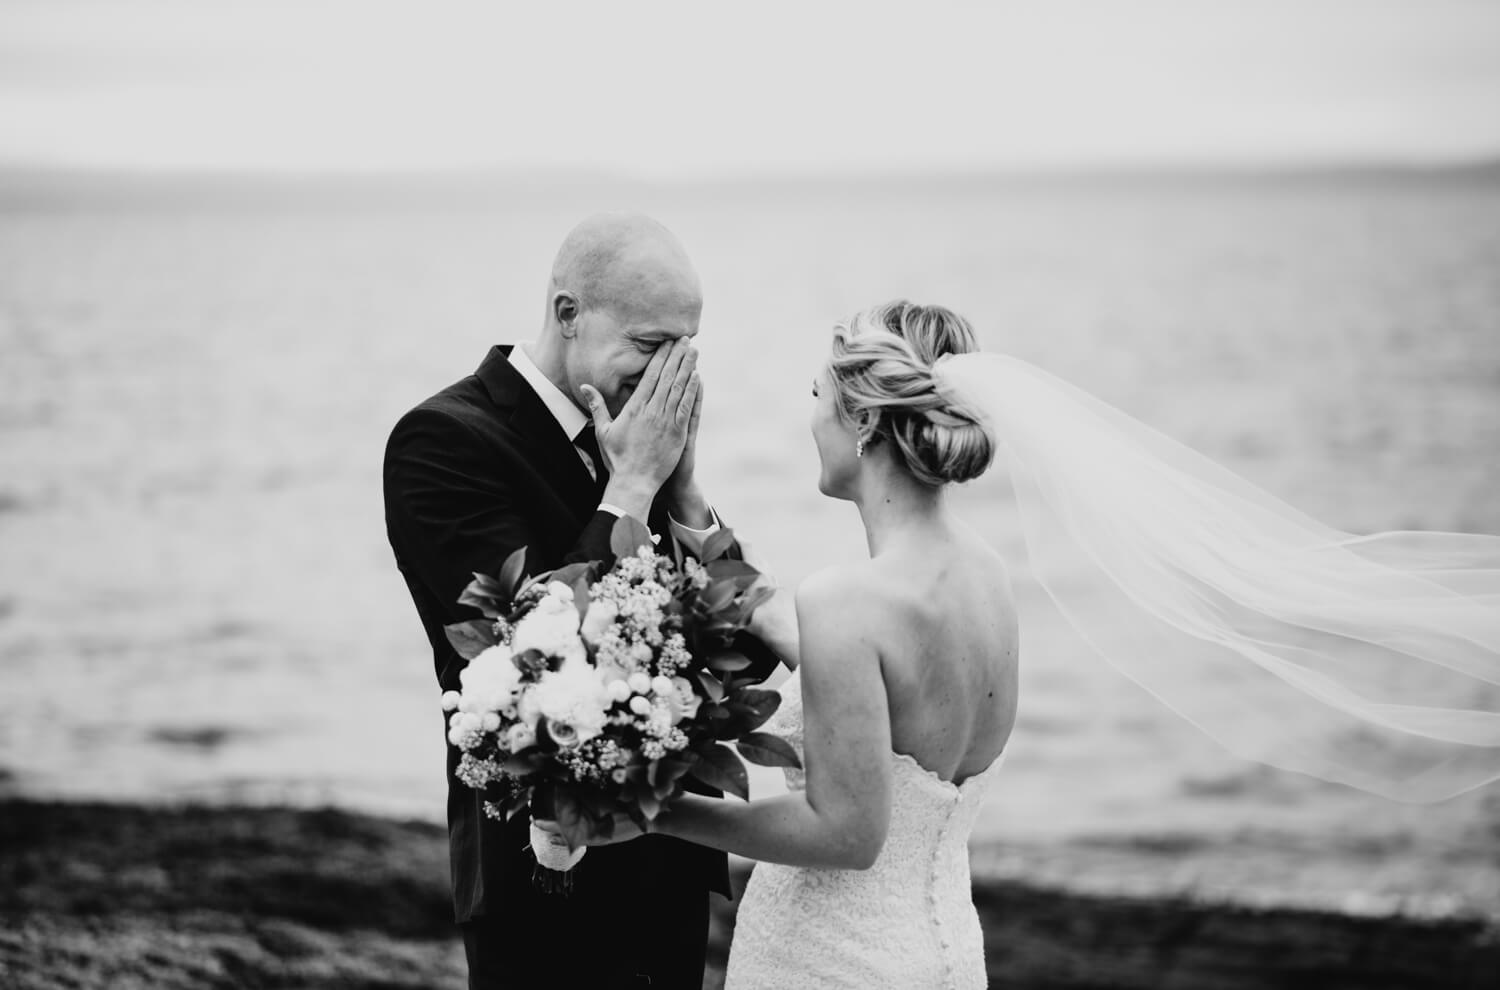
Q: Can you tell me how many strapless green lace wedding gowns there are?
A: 0